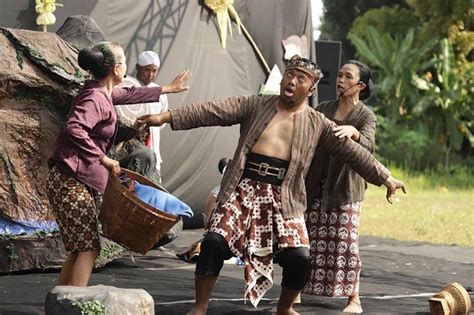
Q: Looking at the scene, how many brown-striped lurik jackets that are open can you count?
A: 1